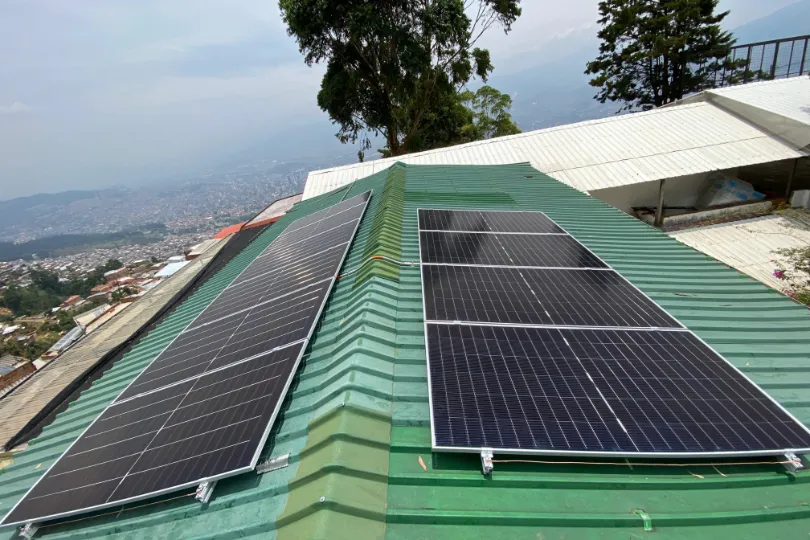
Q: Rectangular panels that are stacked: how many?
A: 10